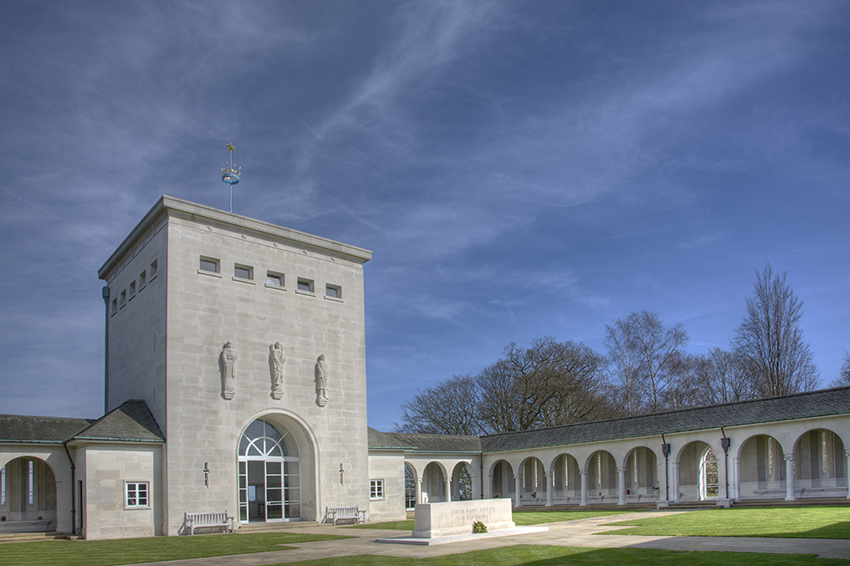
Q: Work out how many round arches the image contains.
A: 13